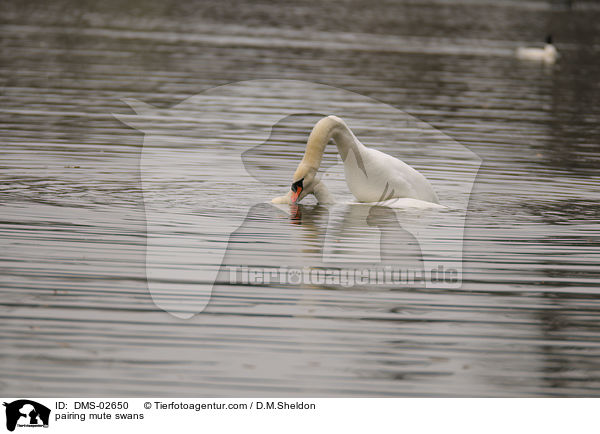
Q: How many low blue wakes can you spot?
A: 0